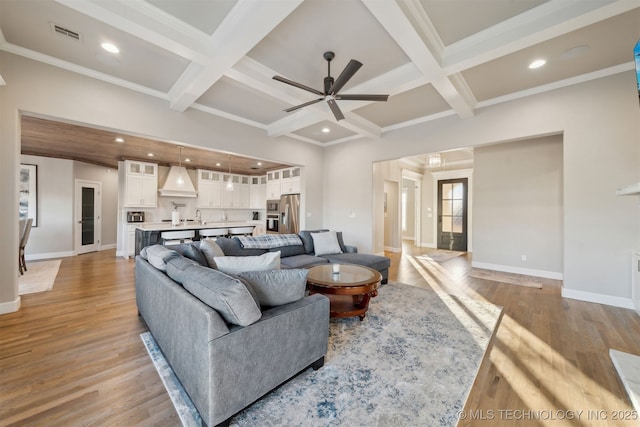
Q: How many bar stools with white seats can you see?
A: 3